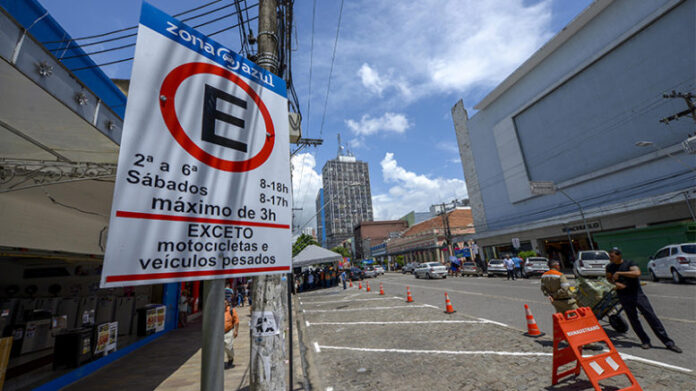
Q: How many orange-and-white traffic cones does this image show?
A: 7